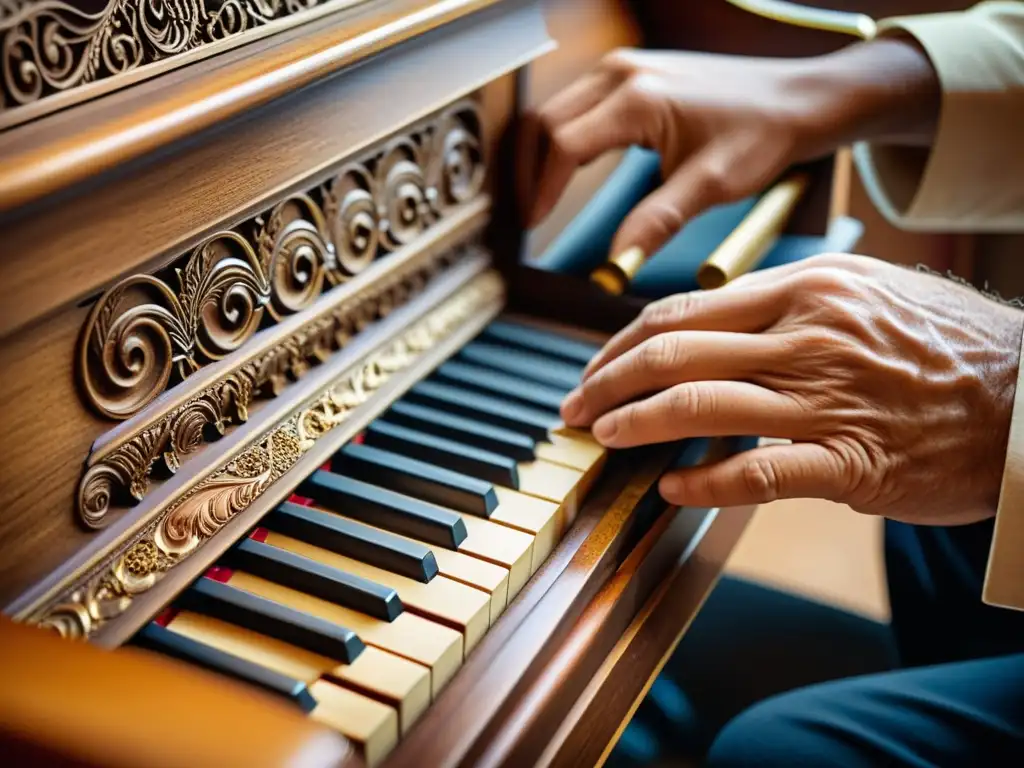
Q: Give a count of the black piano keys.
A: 12